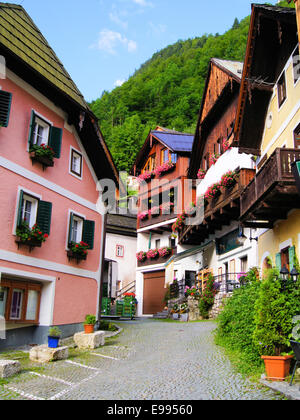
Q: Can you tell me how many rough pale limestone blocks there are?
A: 3